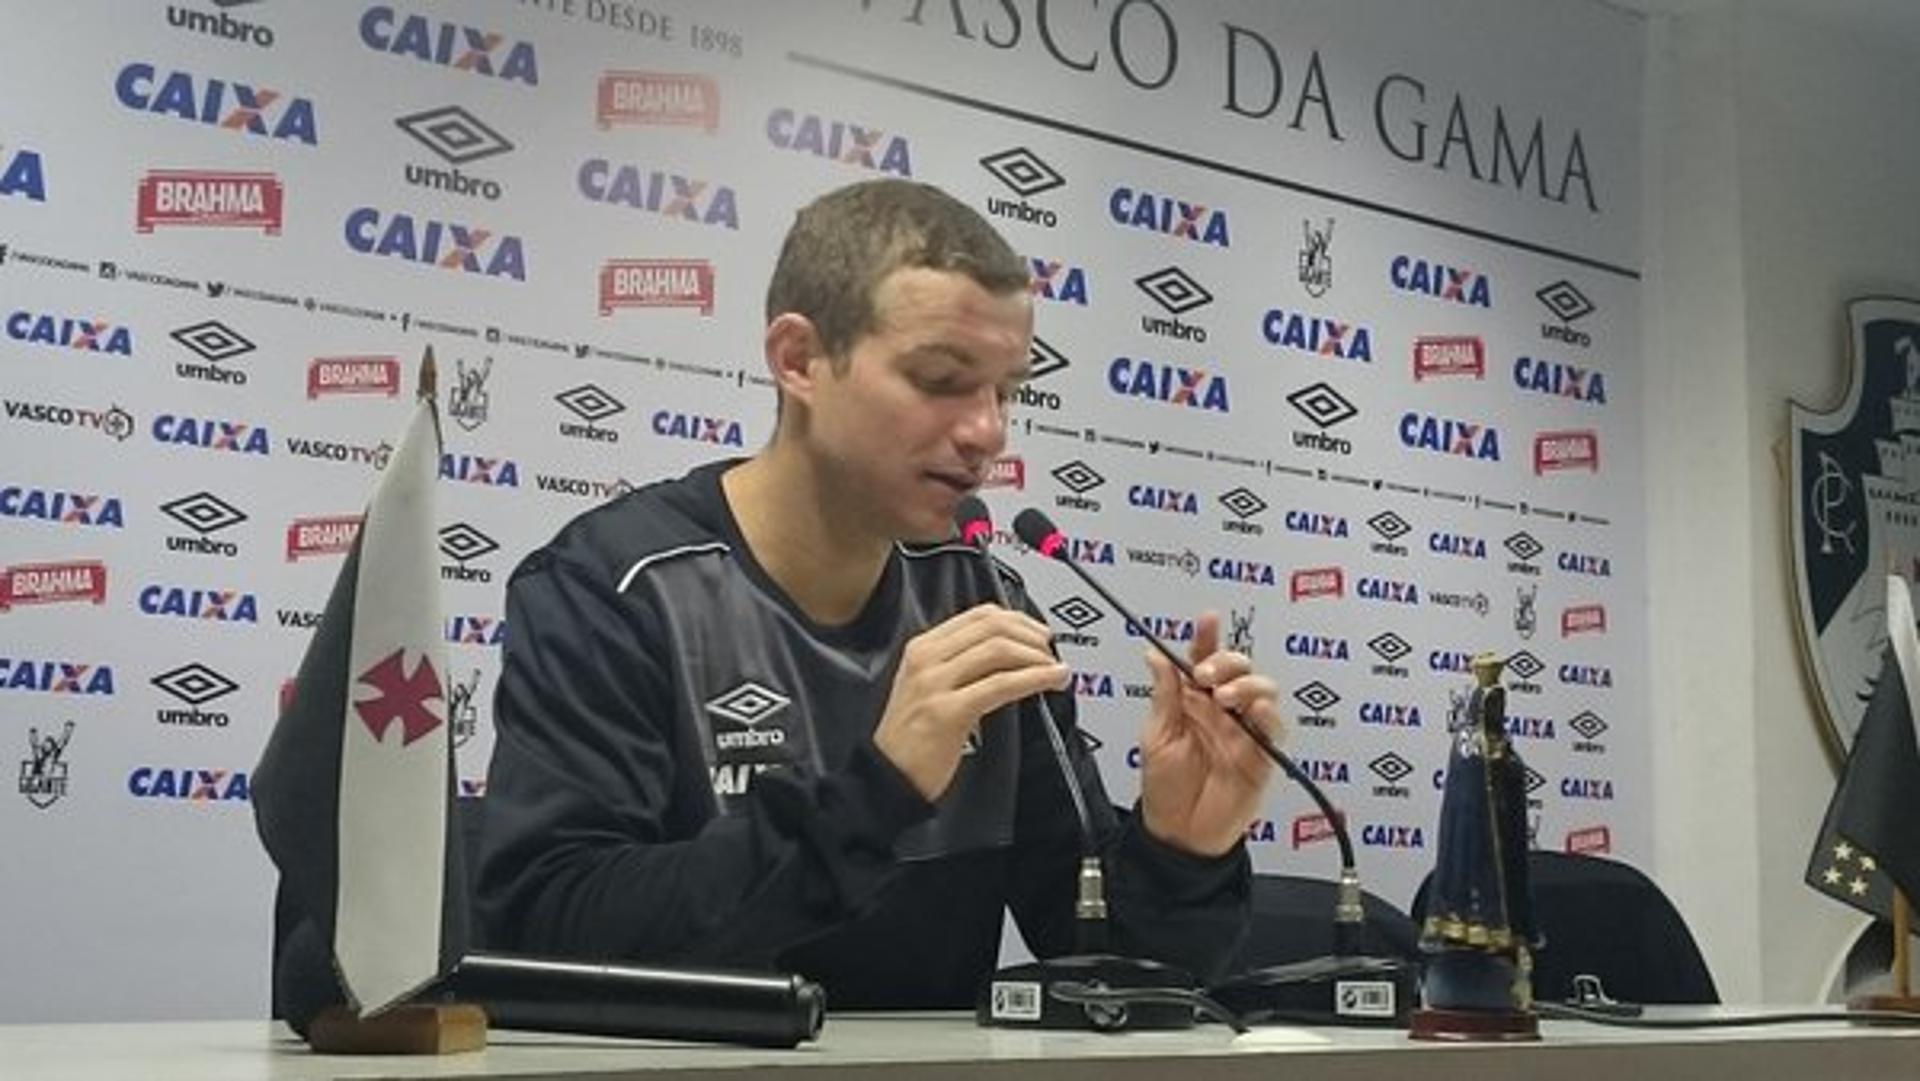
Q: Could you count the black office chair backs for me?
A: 2